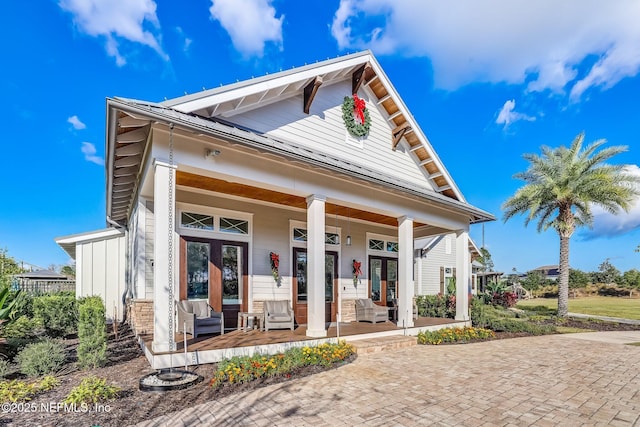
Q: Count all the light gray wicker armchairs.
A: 3